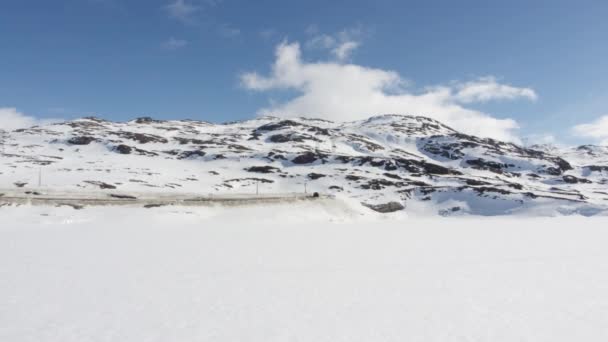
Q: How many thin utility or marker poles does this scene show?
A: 3